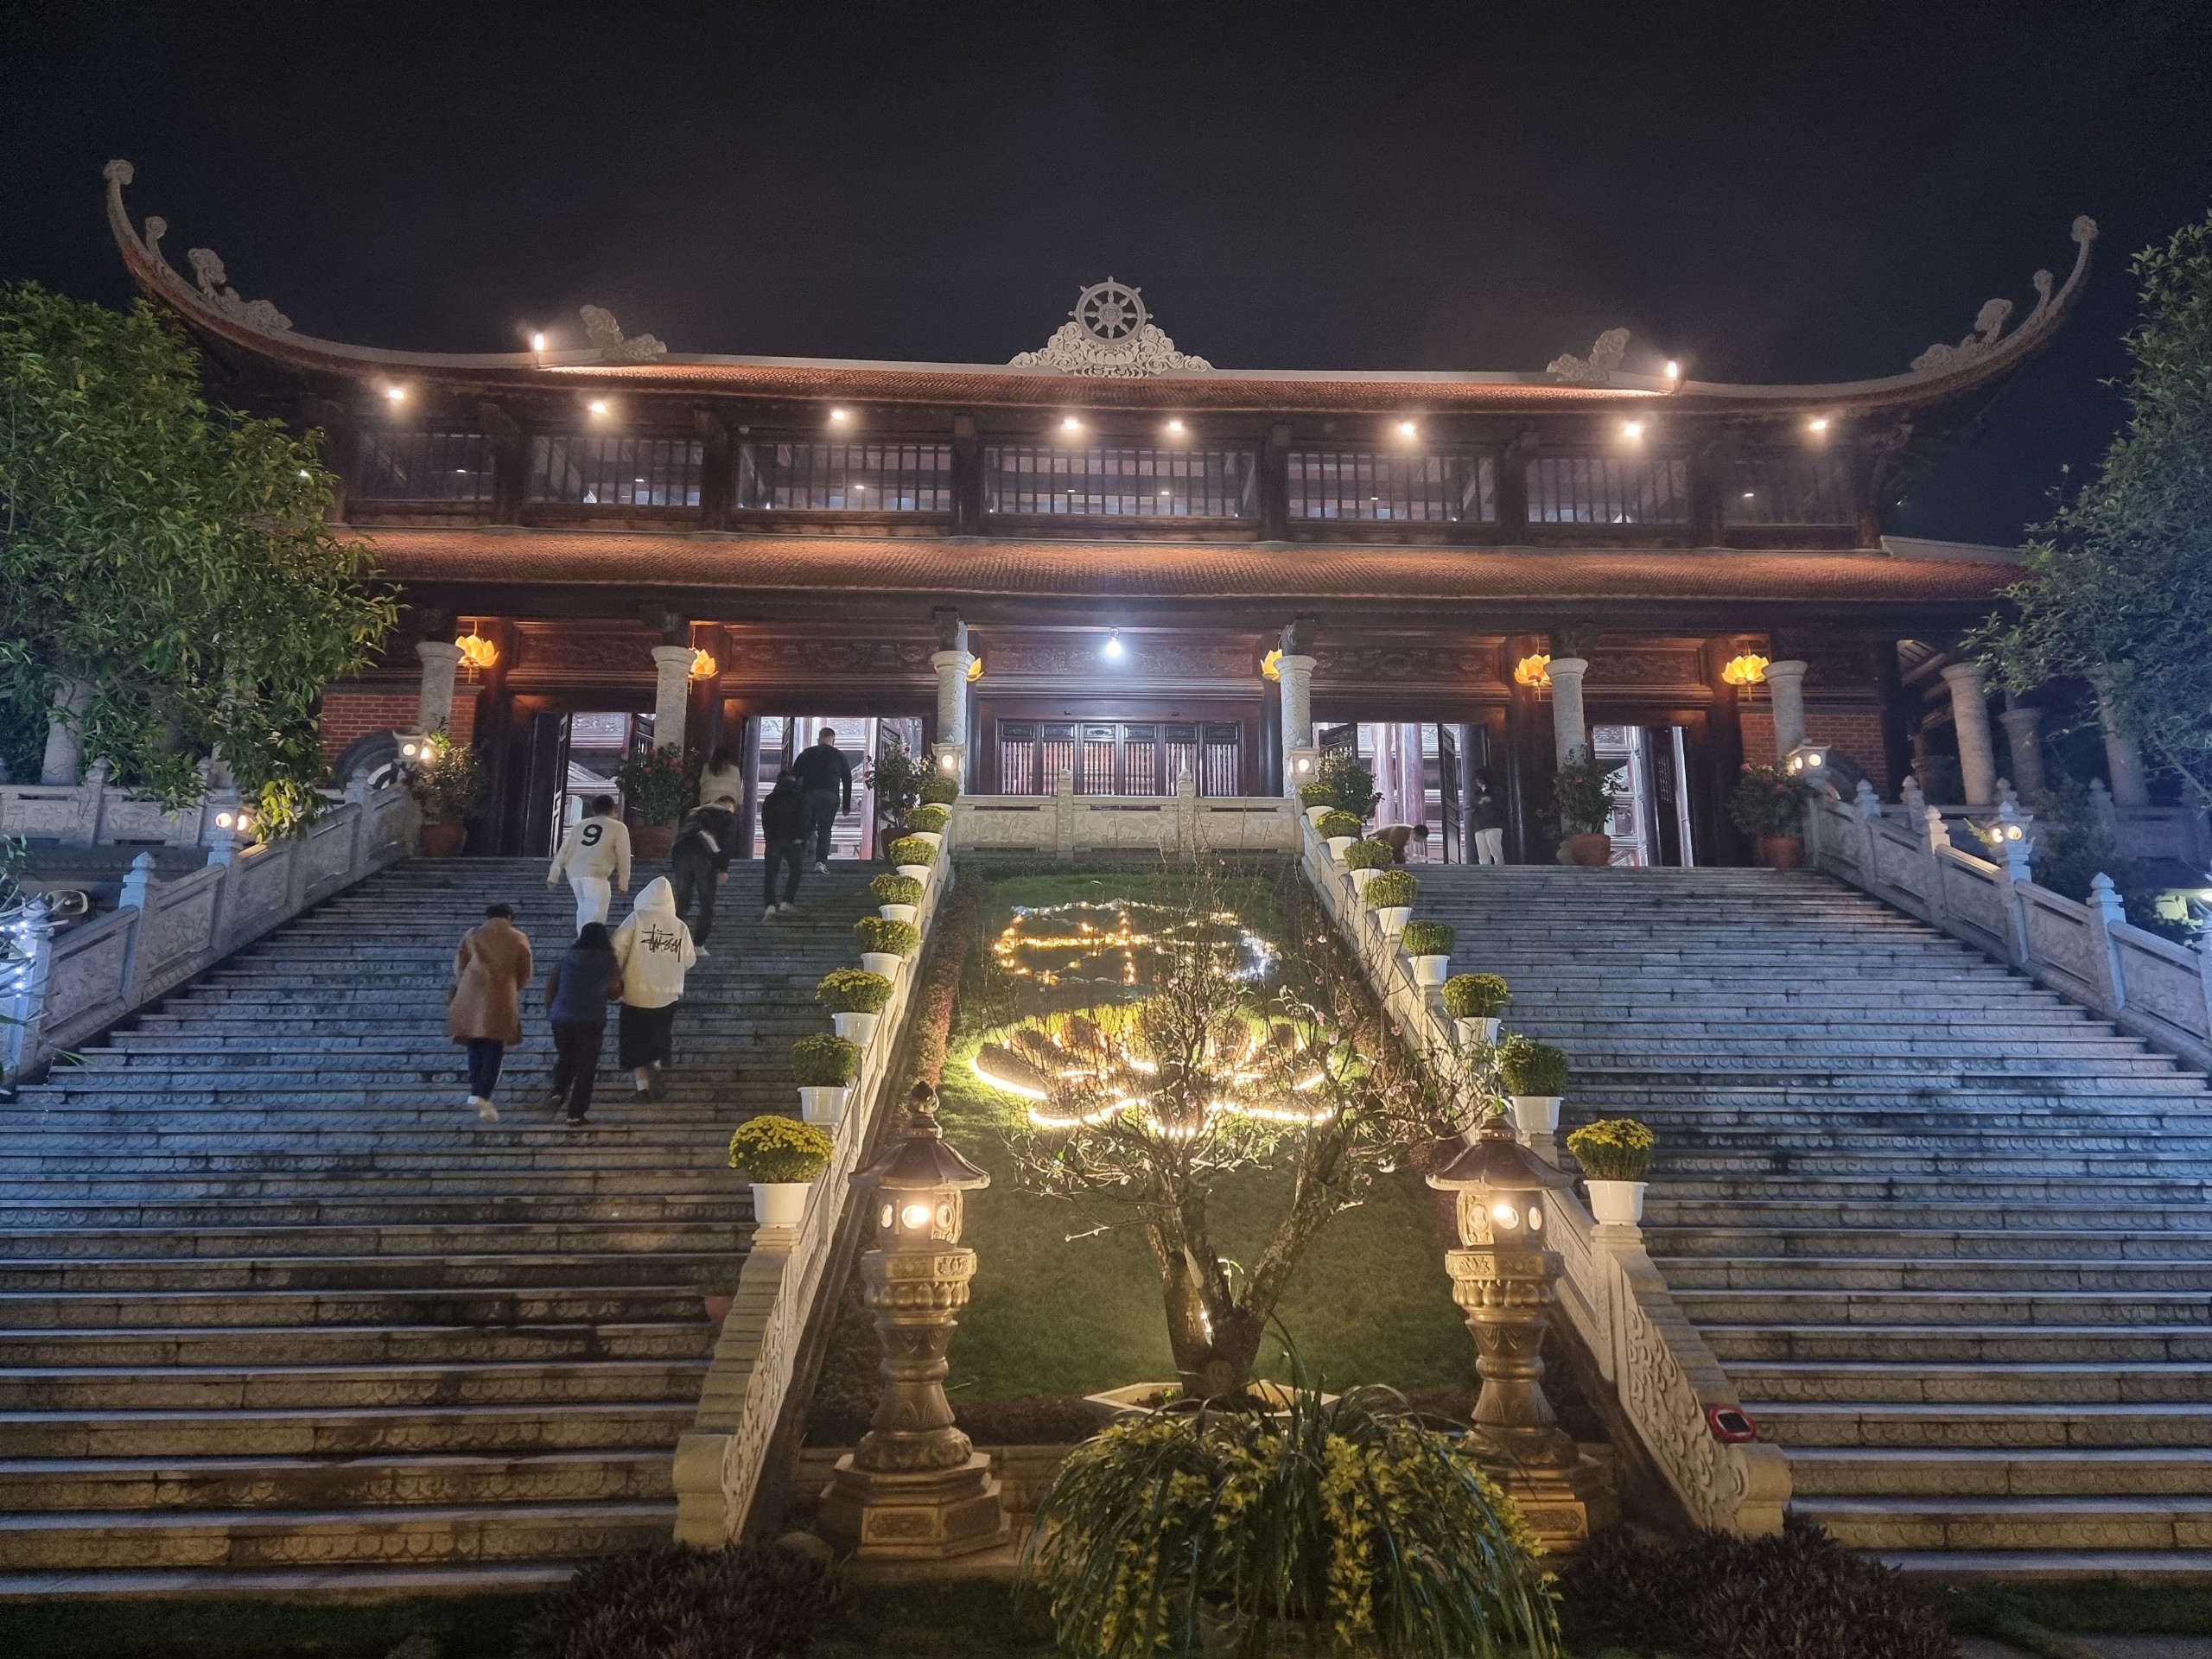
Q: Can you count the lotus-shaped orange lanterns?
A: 6